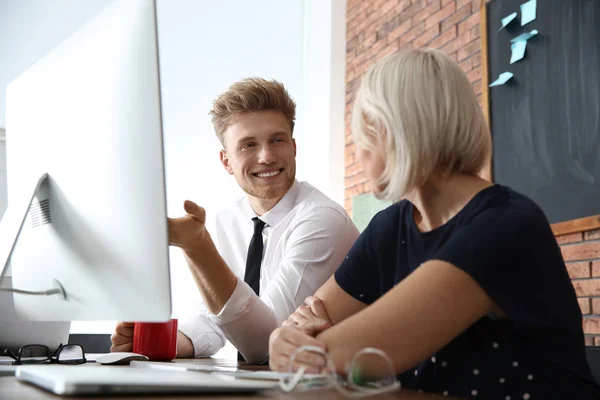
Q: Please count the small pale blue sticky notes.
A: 5